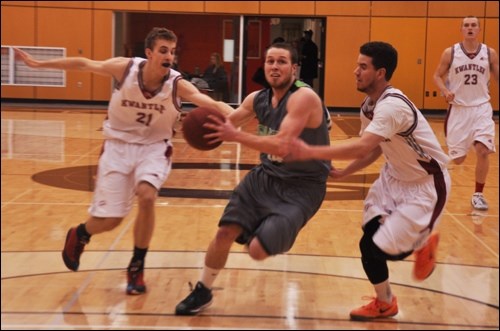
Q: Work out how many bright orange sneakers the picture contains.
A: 2